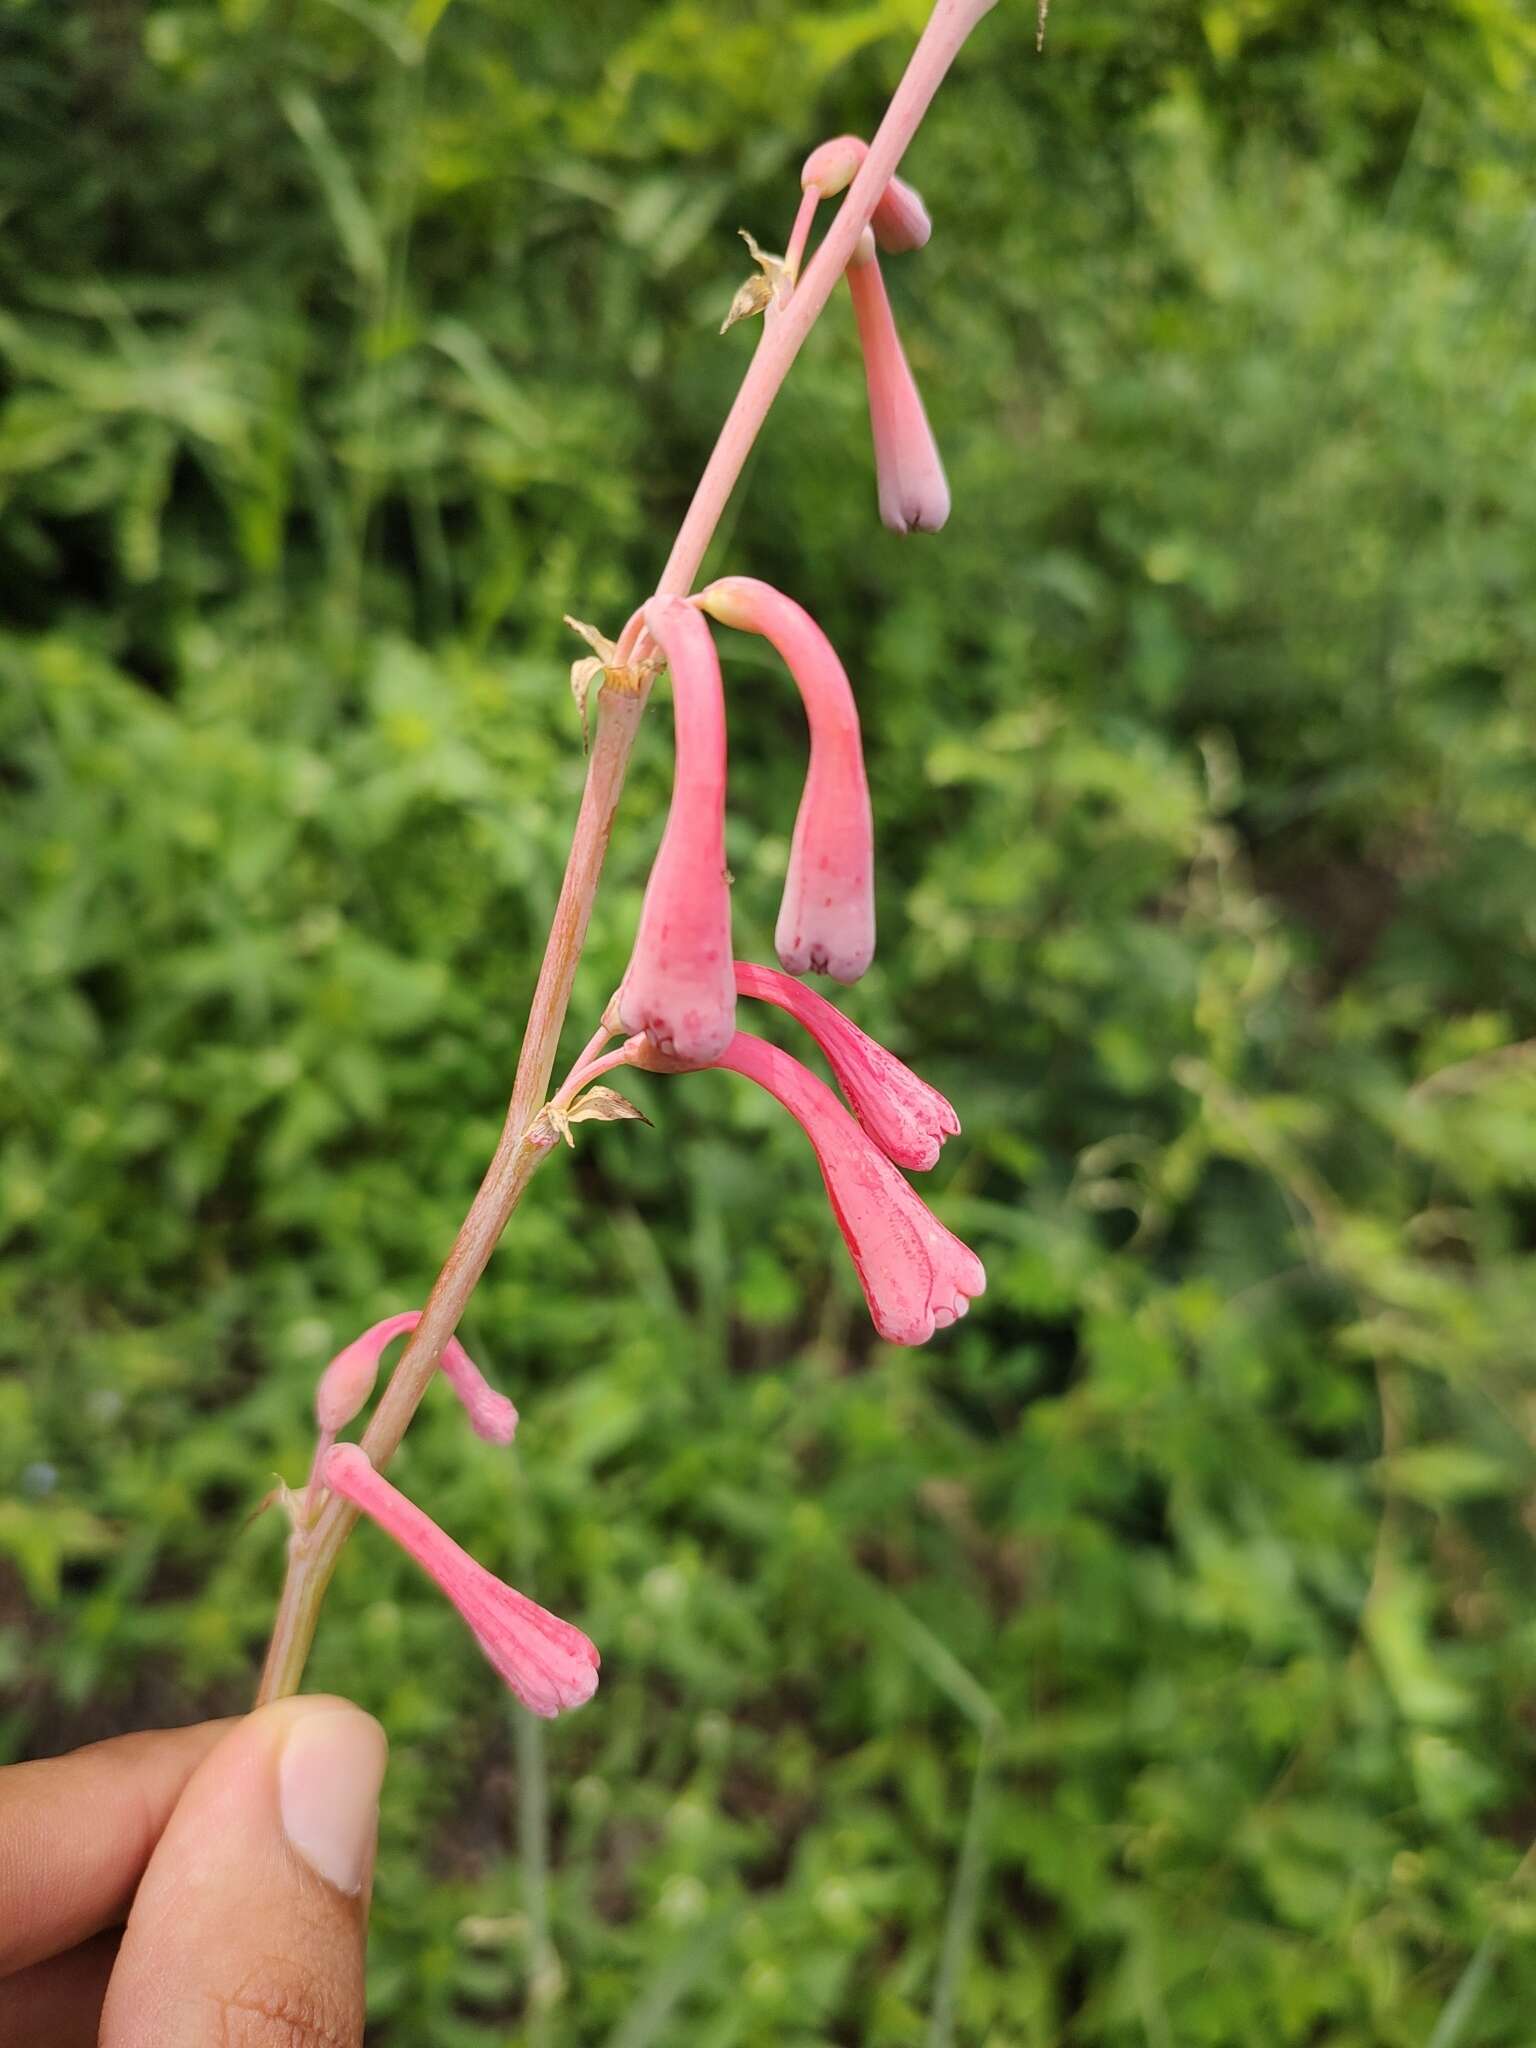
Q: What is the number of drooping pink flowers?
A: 8